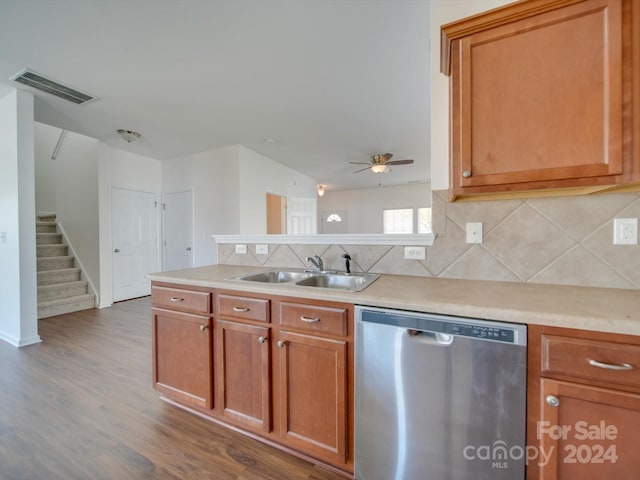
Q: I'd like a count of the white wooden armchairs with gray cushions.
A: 0